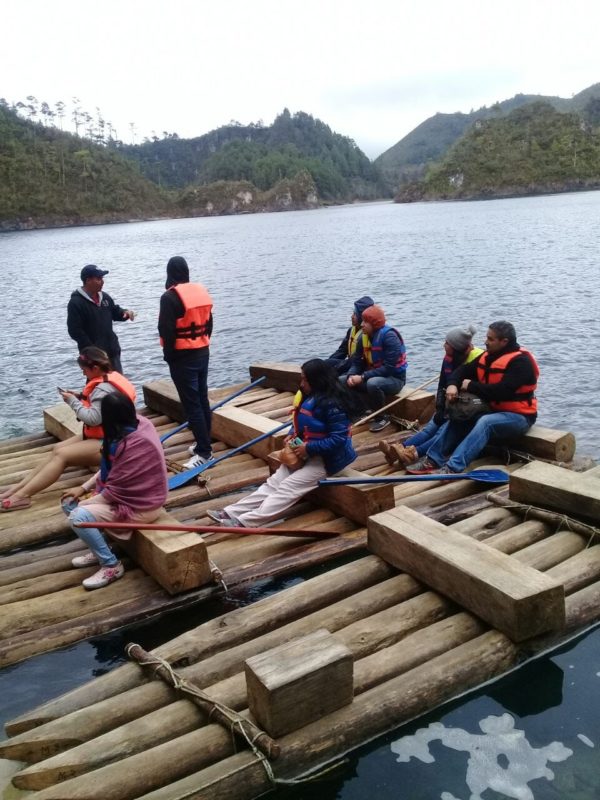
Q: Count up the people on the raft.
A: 9